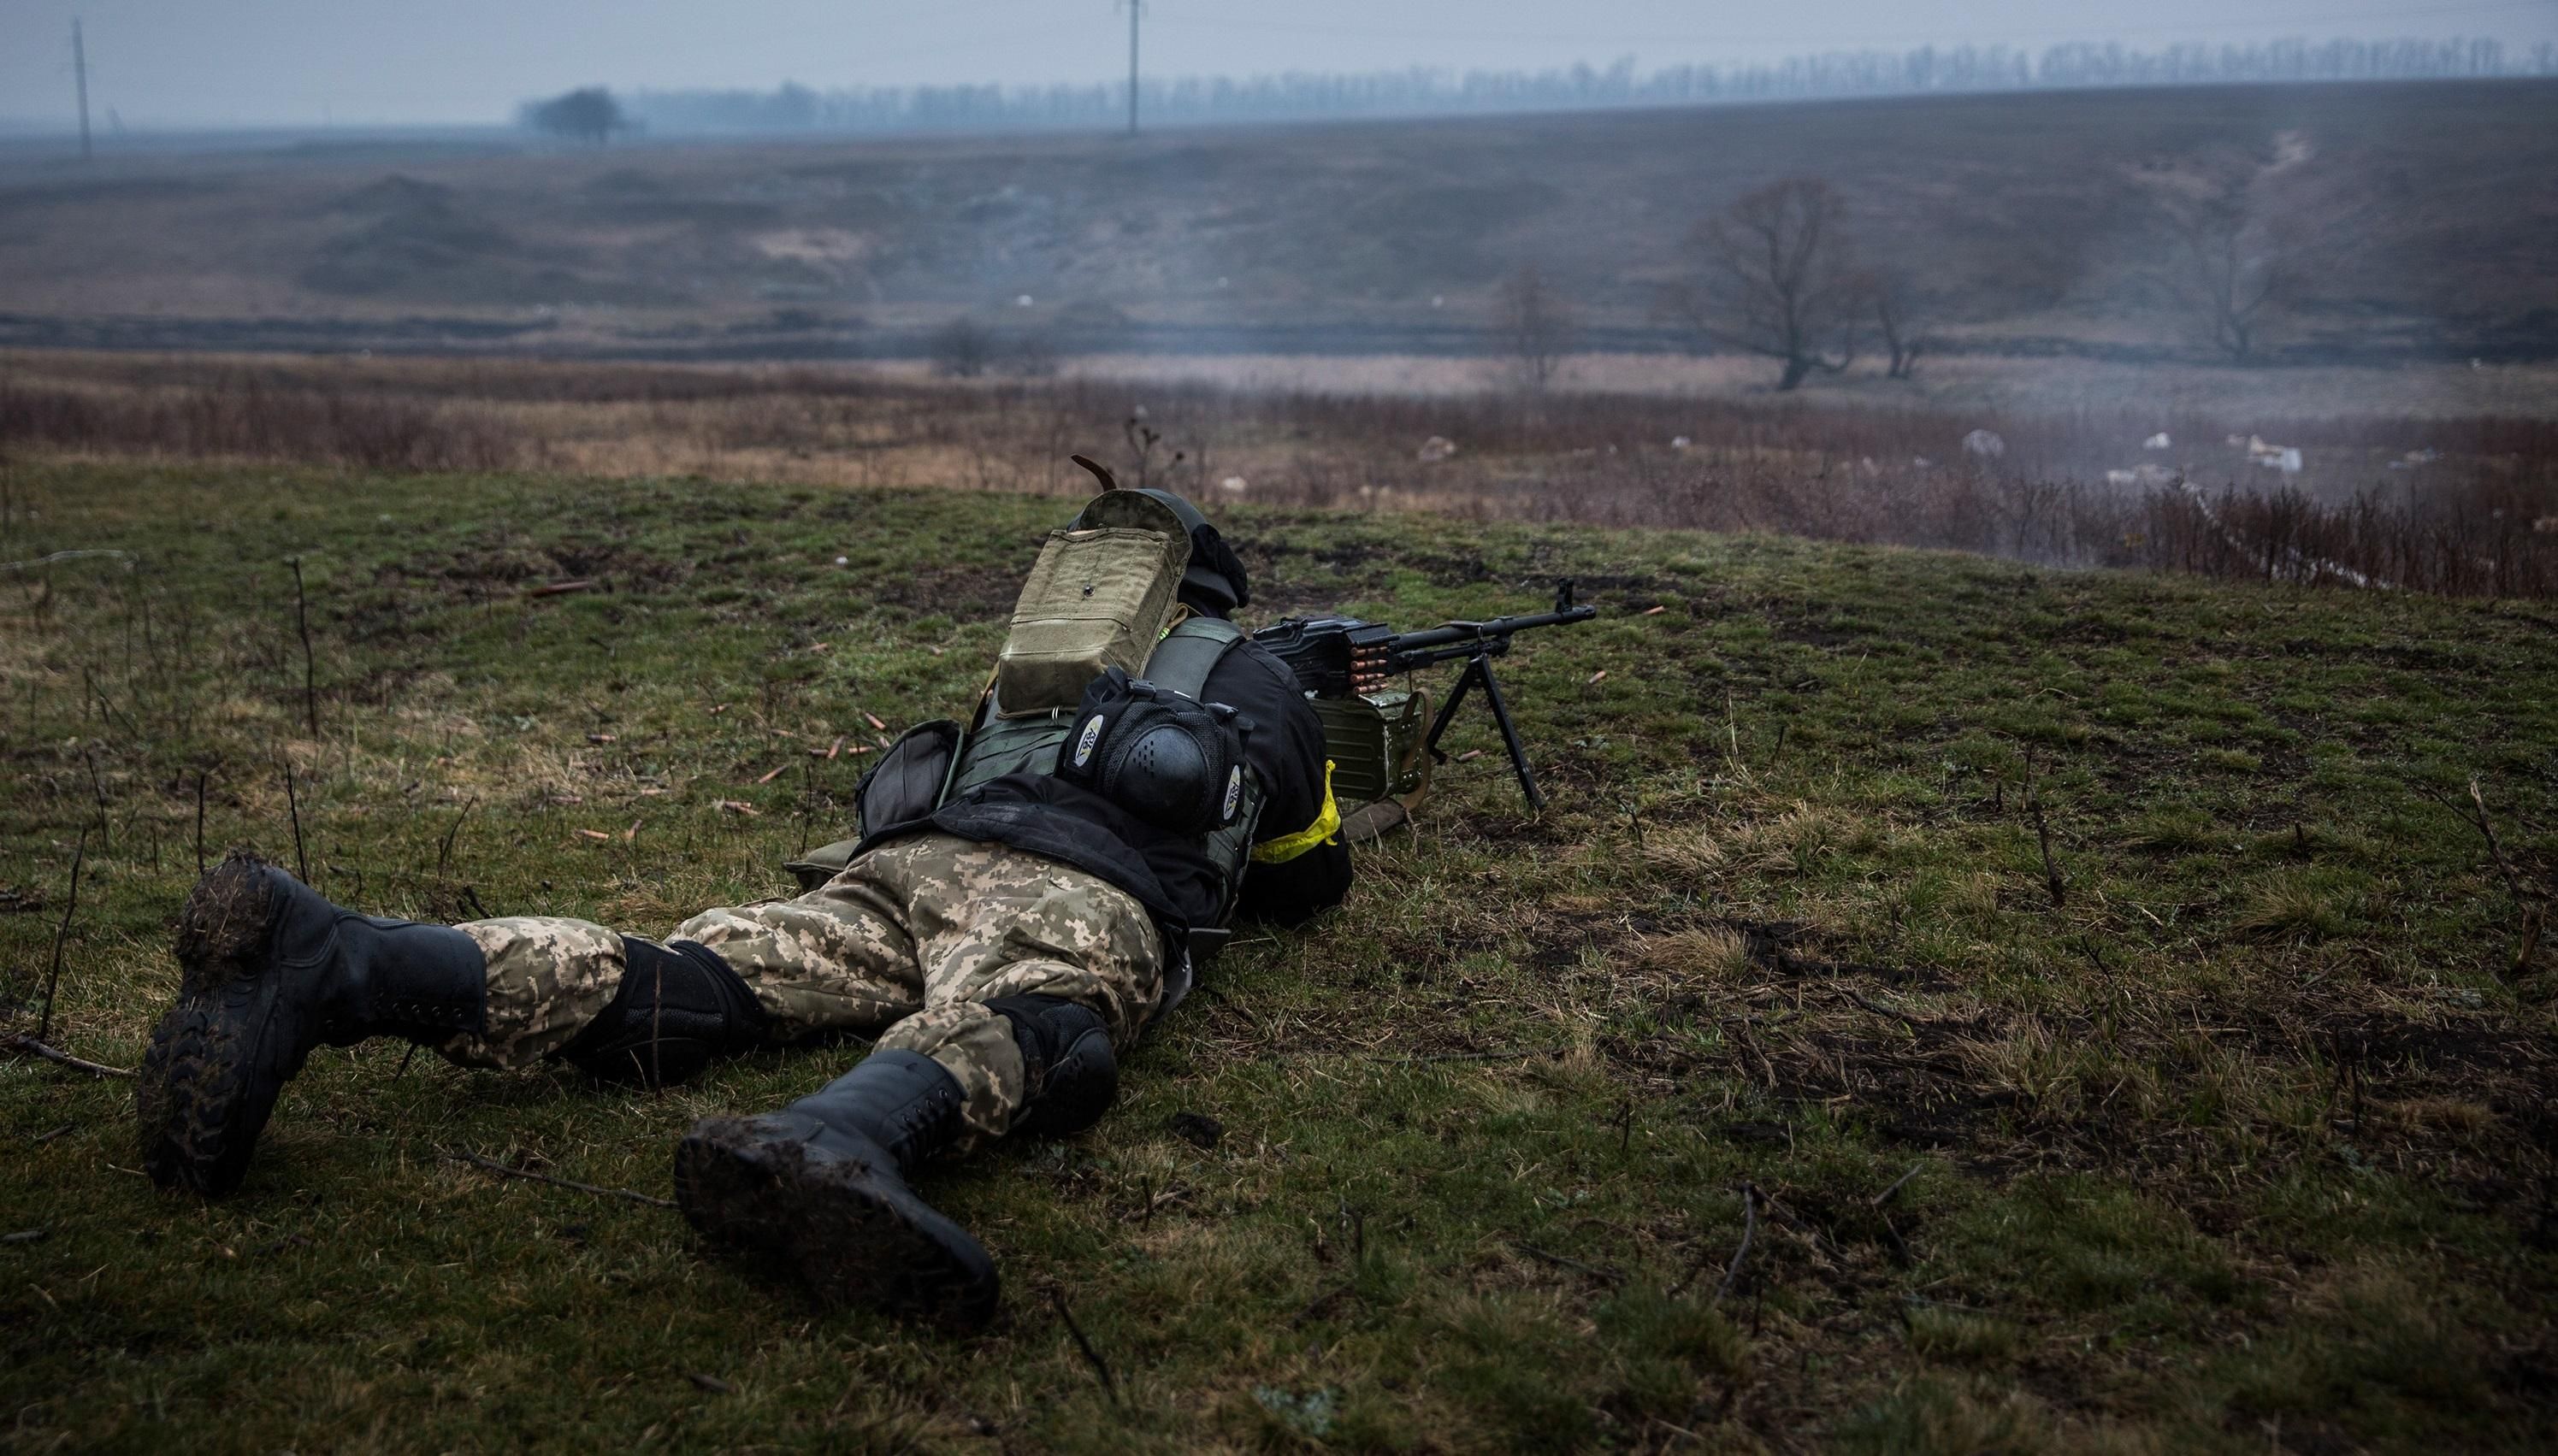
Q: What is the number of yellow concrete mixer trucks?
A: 0